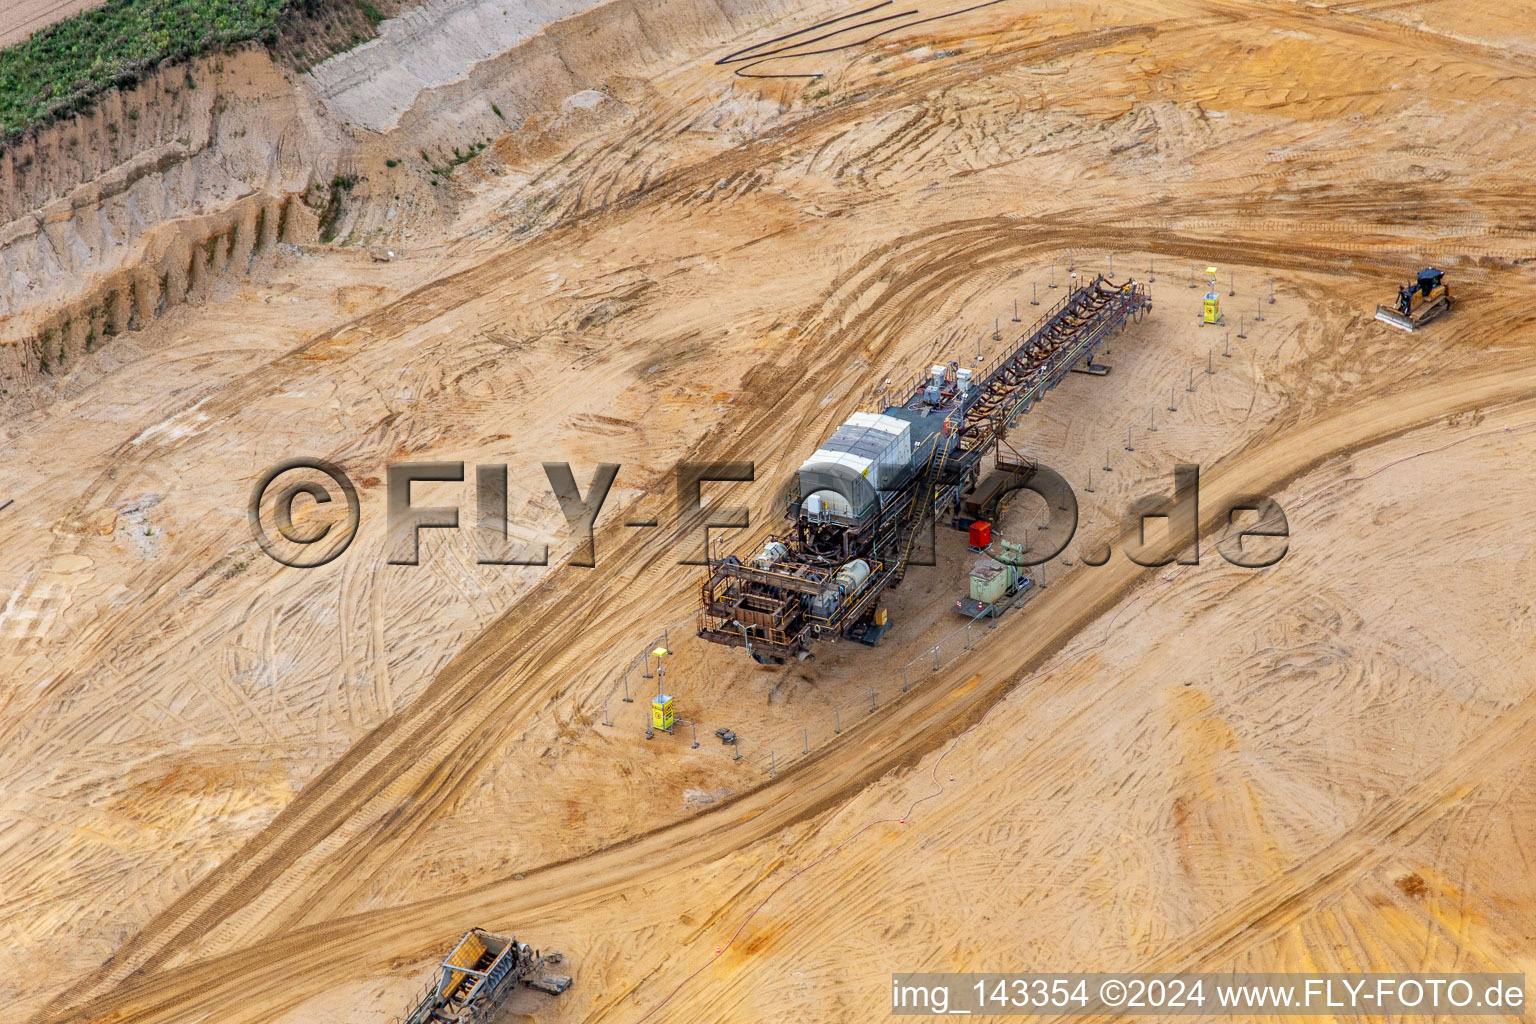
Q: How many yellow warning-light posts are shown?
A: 2